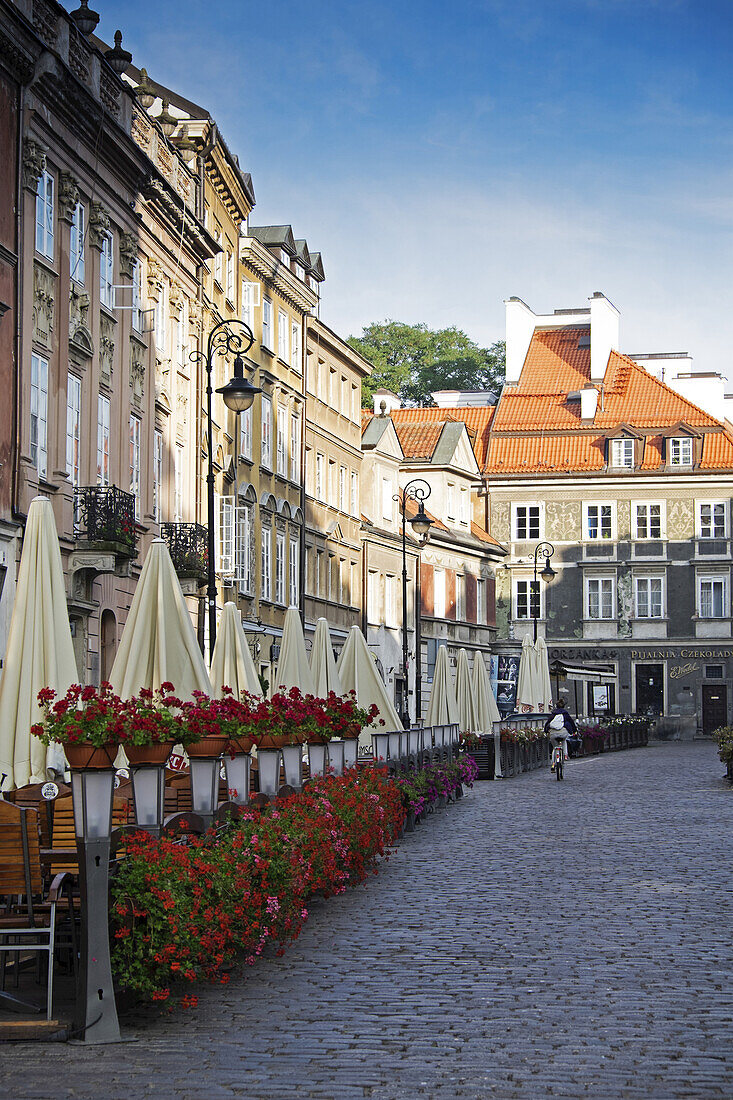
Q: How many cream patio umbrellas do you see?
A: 11